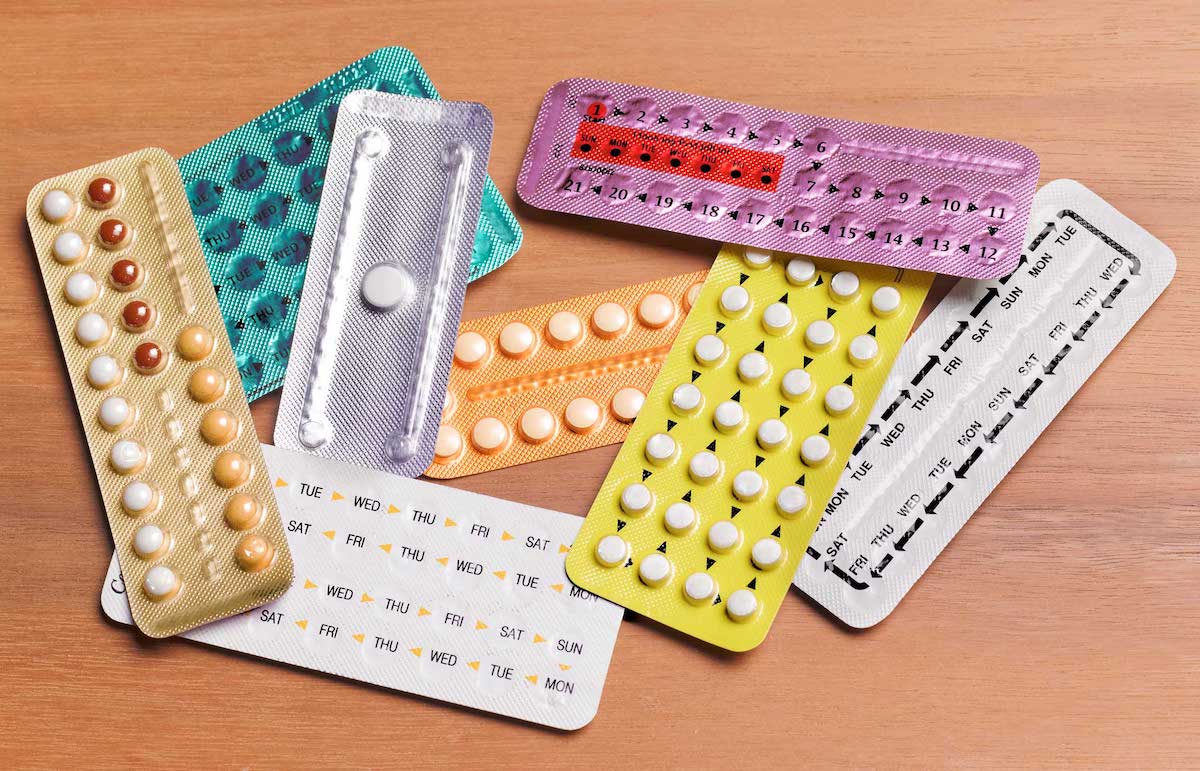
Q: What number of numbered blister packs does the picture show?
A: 1